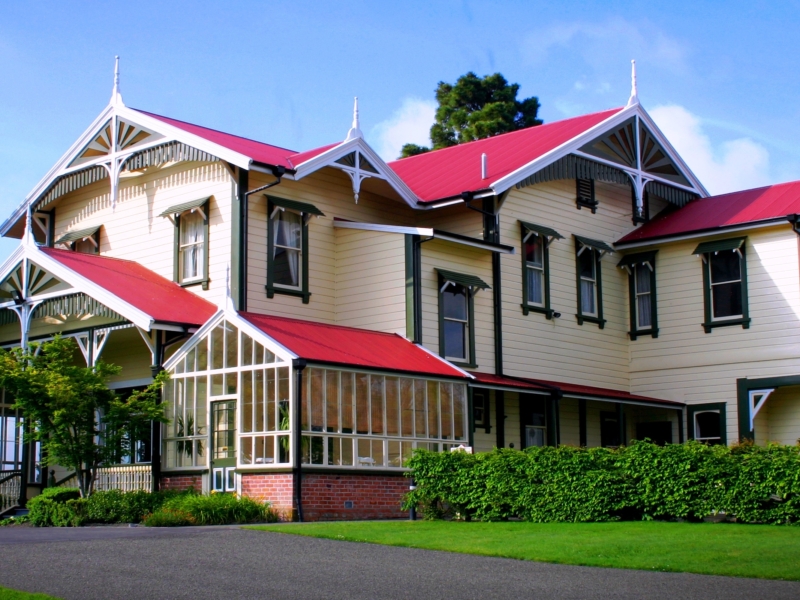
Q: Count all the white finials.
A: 5